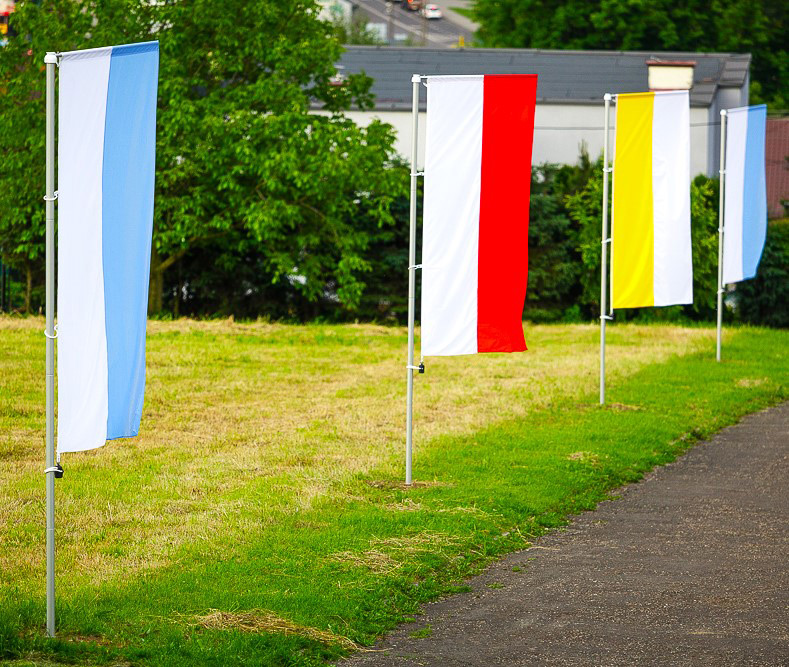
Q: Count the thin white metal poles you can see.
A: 4